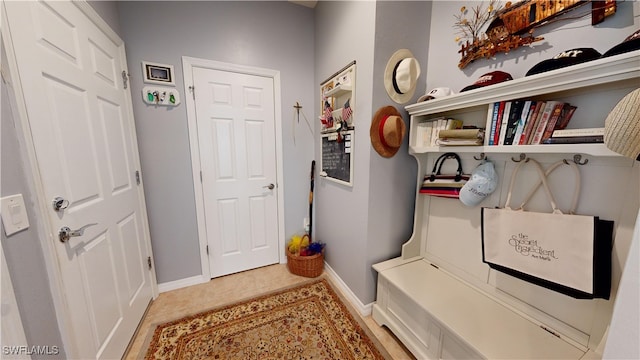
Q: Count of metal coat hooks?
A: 4